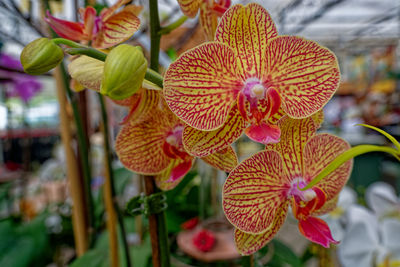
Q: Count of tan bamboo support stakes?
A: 2